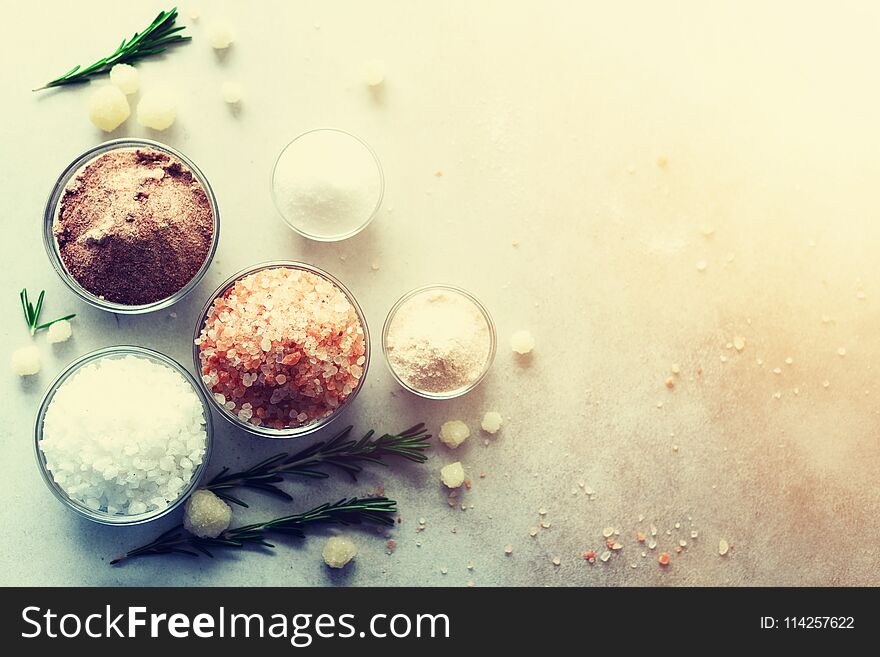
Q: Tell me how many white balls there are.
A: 14